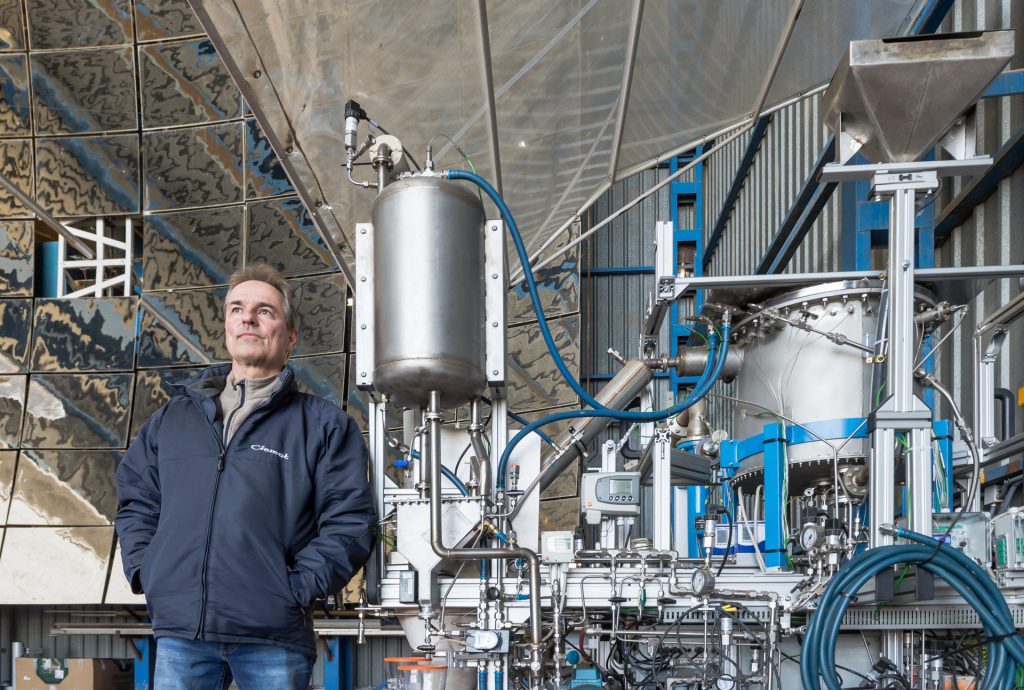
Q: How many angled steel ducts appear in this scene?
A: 1